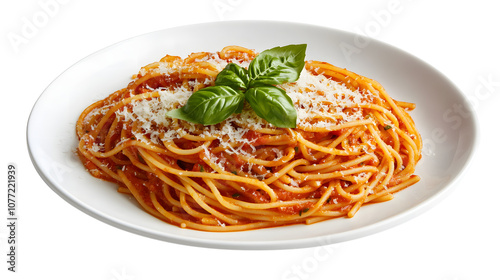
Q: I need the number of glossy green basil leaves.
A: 4